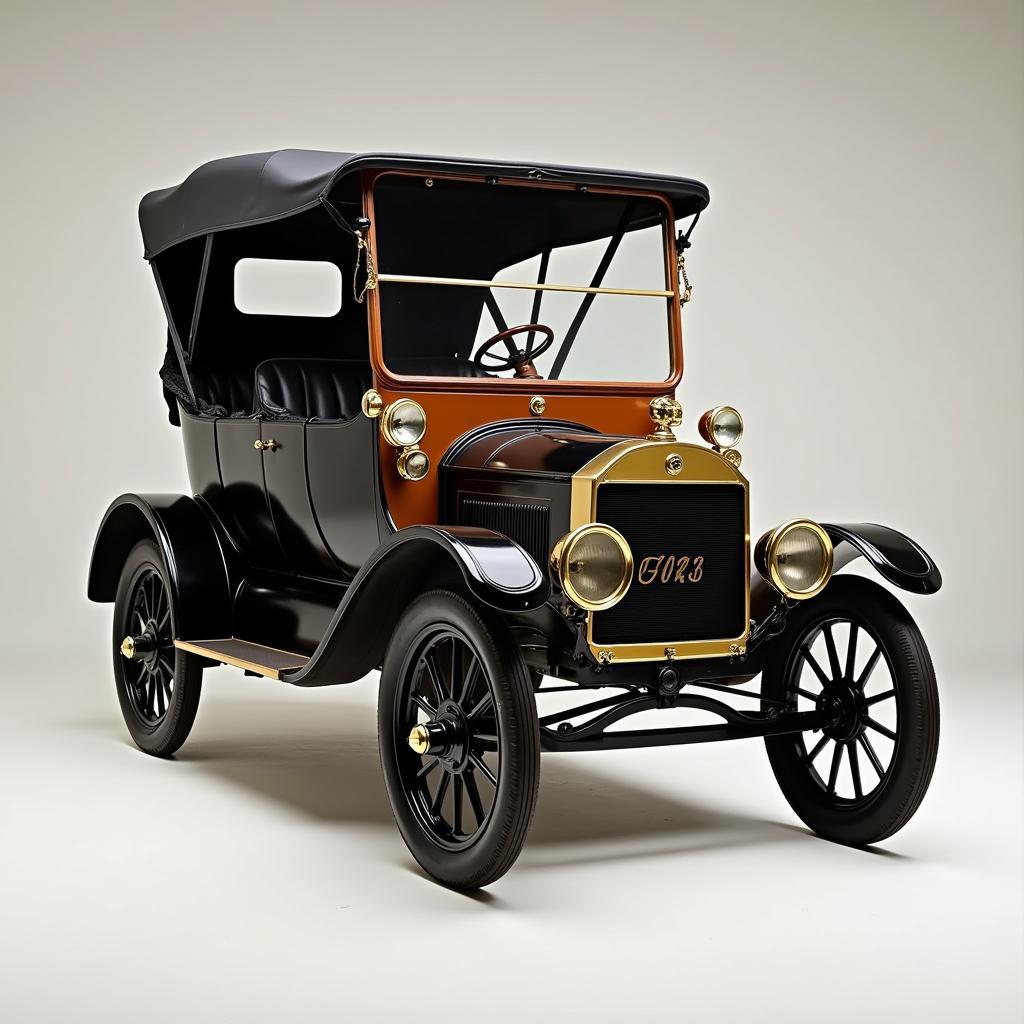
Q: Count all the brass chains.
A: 2